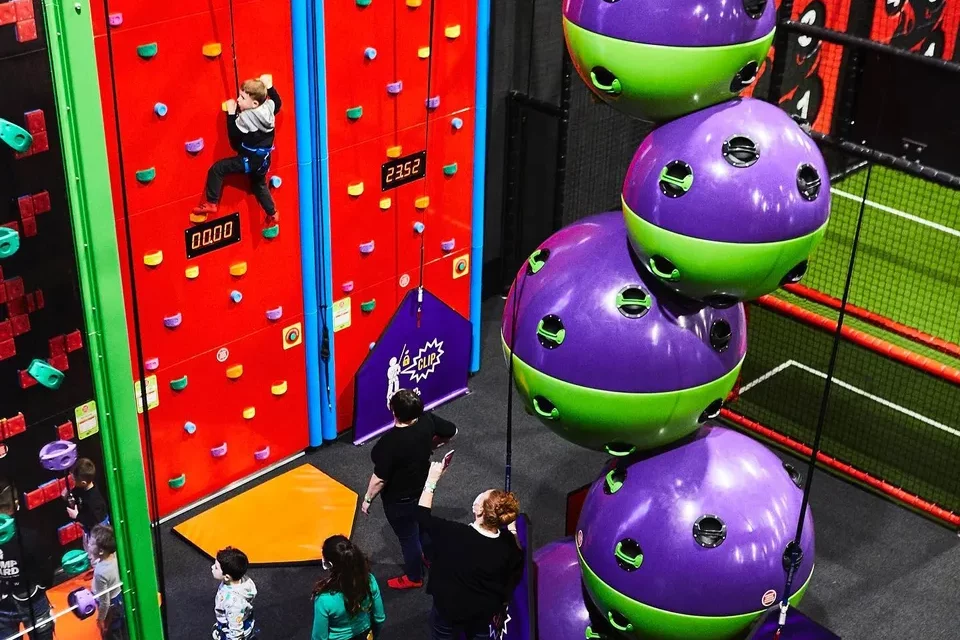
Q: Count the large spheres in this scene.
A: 5